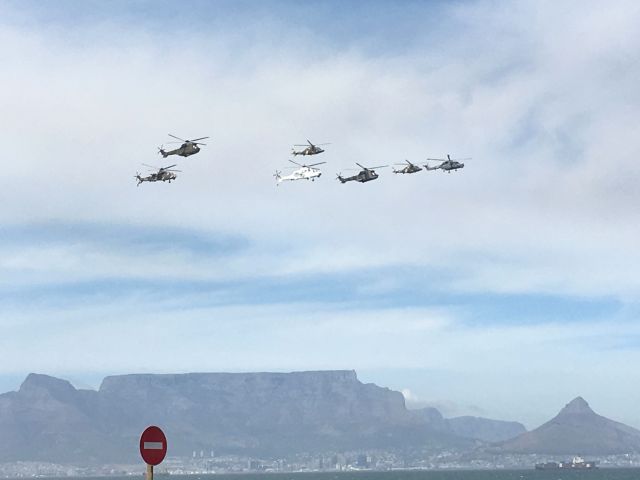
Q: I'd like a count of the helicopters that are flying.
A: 7